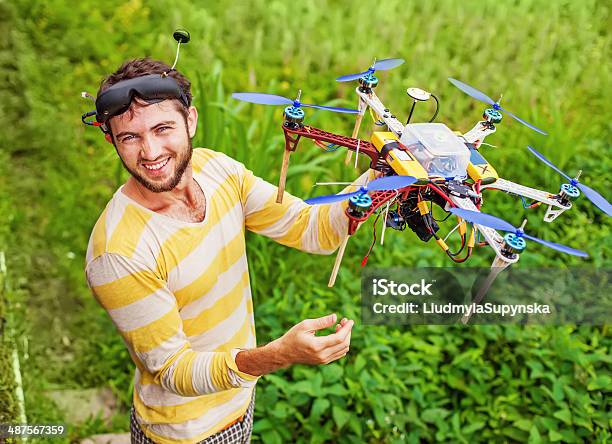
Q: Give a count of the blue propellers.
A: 6